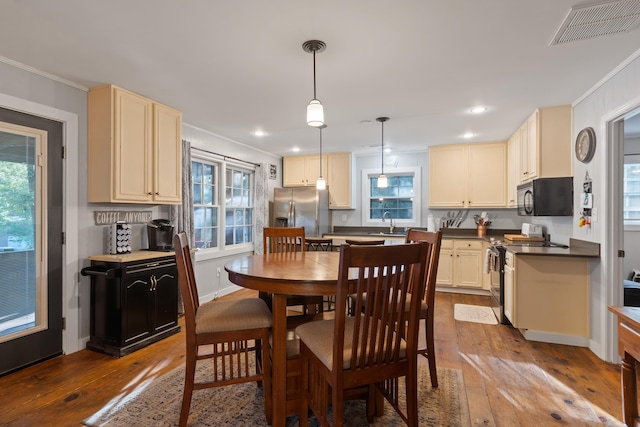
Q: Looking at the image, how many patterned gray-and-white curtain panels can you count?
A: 2